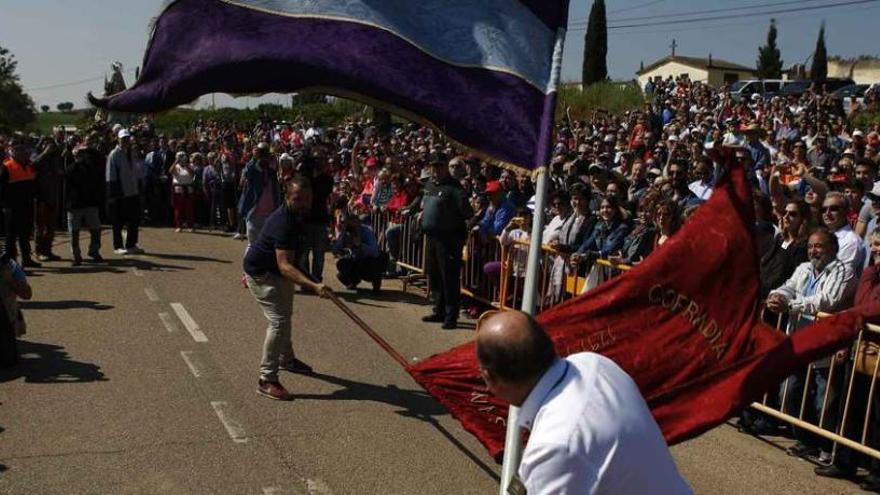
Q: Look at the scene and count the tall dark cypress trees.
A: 3